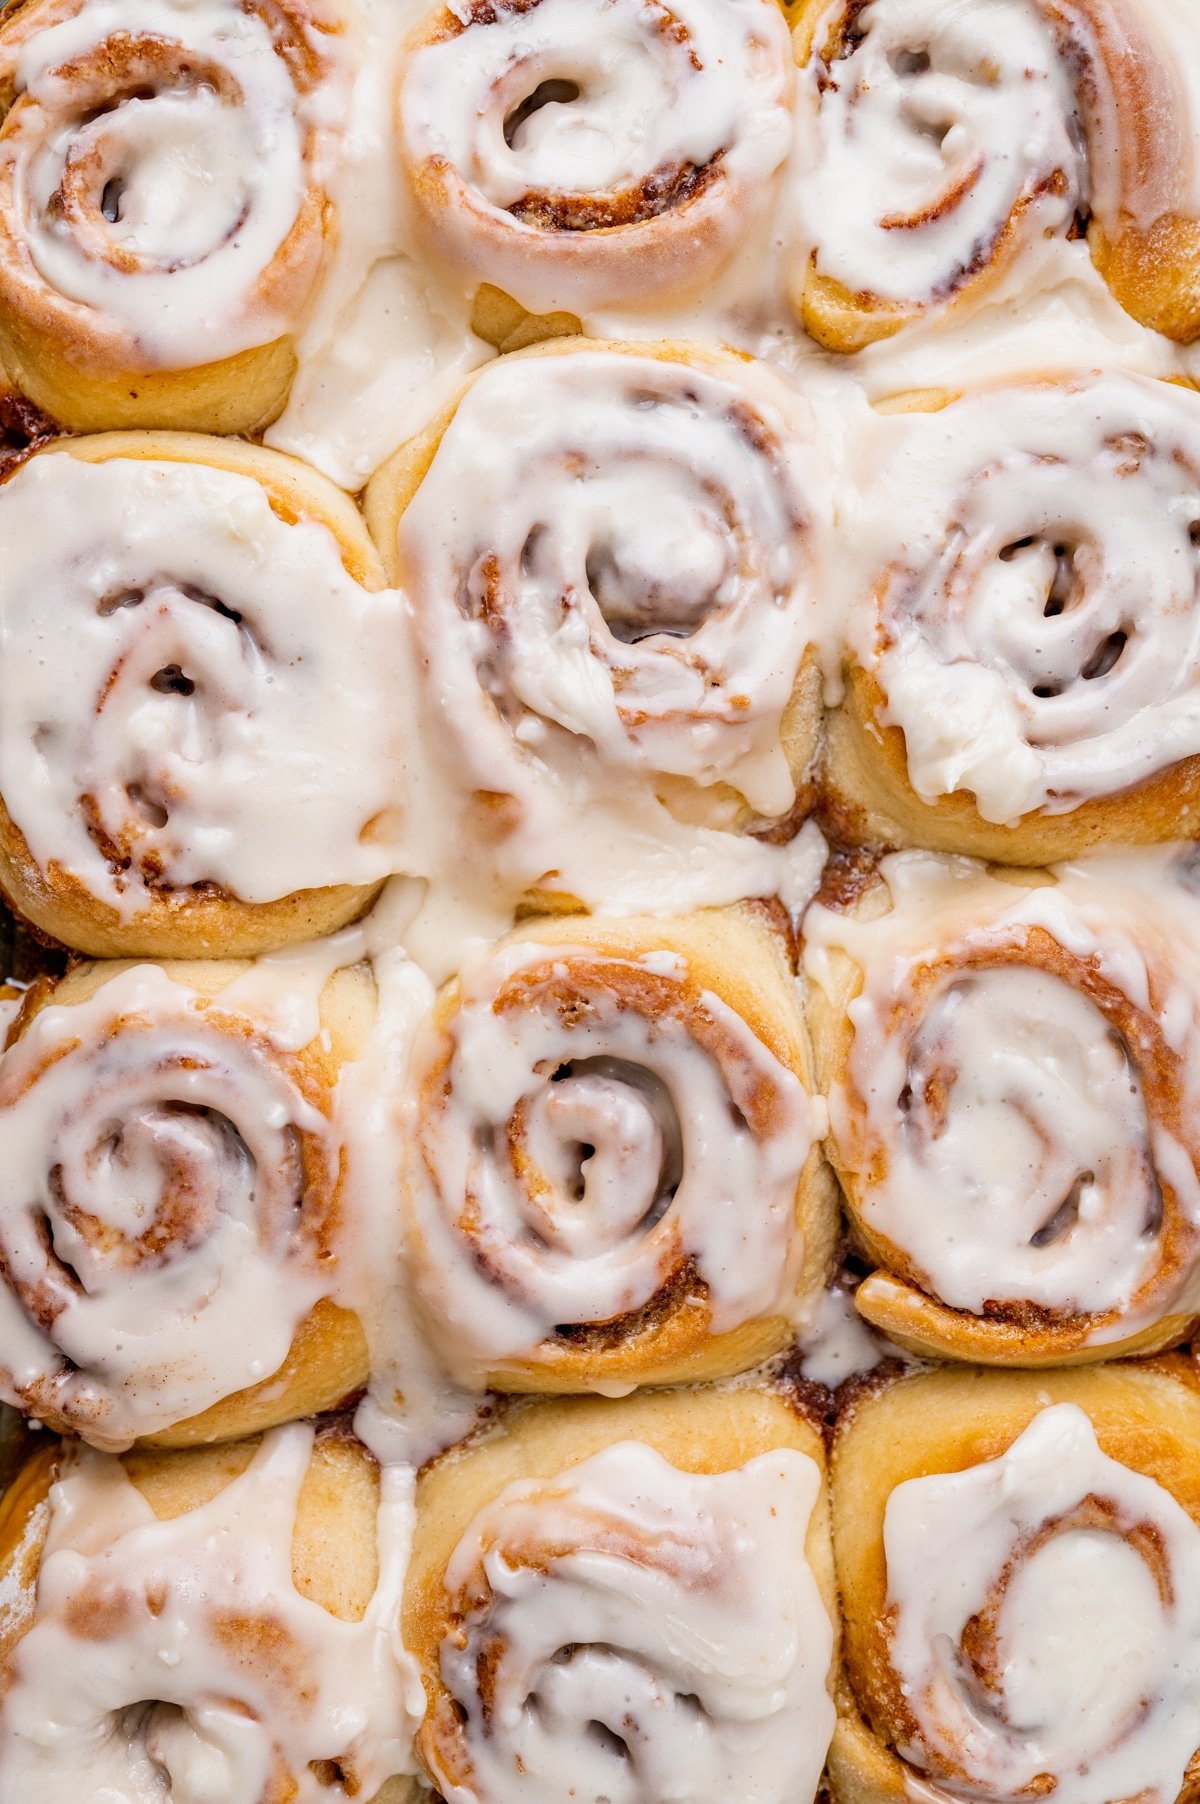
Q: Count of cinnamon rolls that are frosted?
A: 12